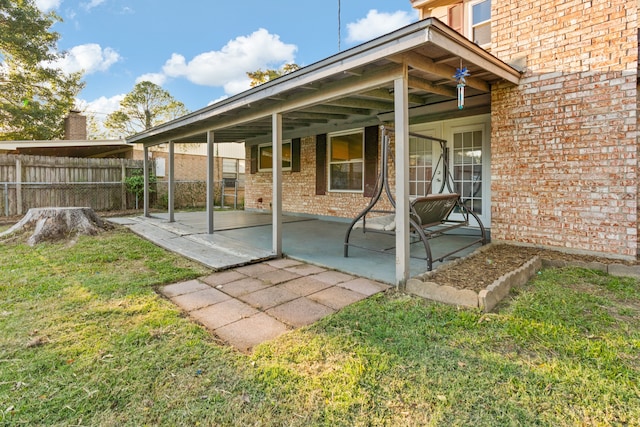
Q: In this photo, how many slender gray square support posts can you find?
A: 5